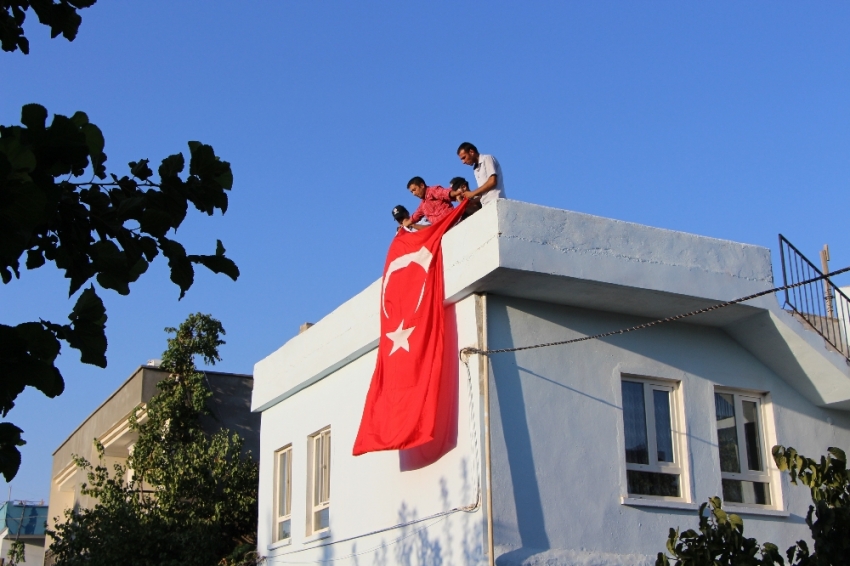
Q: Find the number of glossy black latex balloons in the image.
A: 0